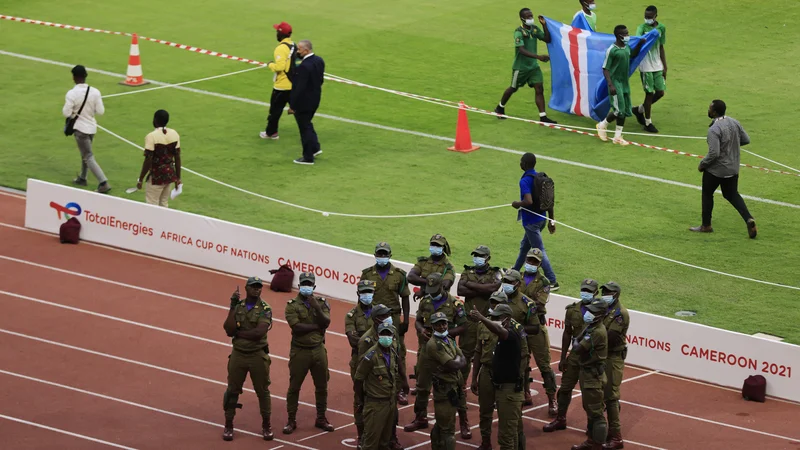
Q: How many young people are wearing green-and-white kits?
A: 4